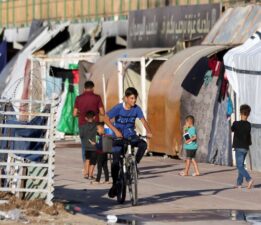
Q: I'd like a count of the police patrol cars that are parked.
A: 0